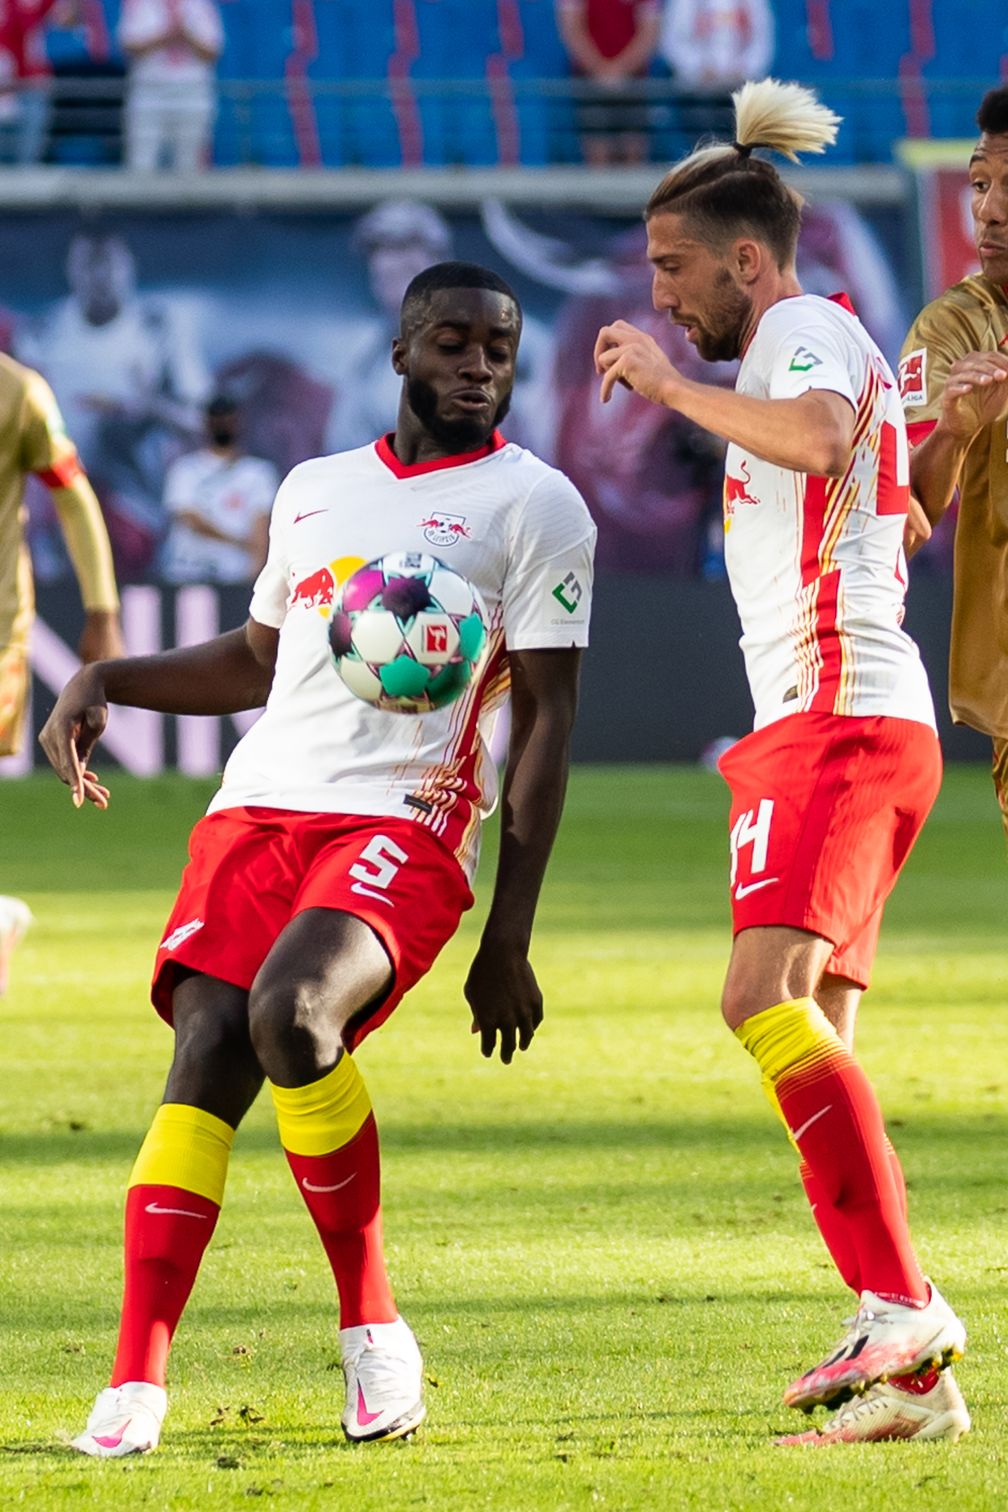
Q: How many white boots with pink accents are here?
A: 4